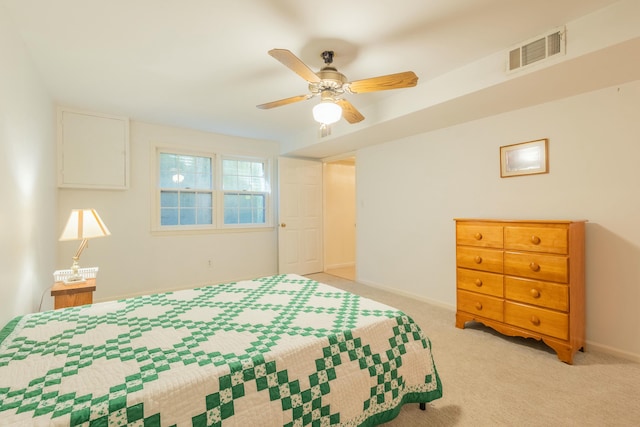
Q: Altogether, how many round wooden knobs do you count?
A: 8